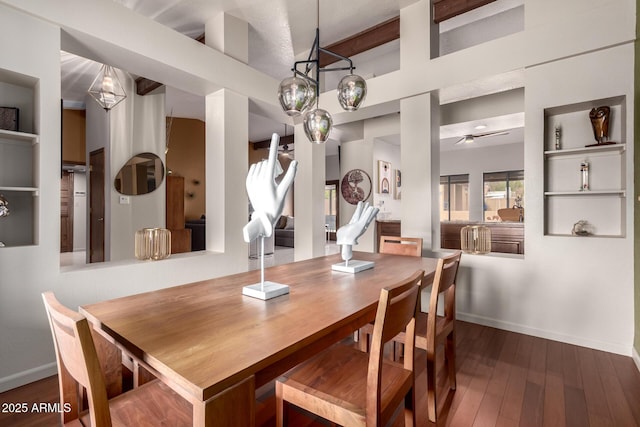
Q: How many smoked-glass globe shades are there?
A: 4